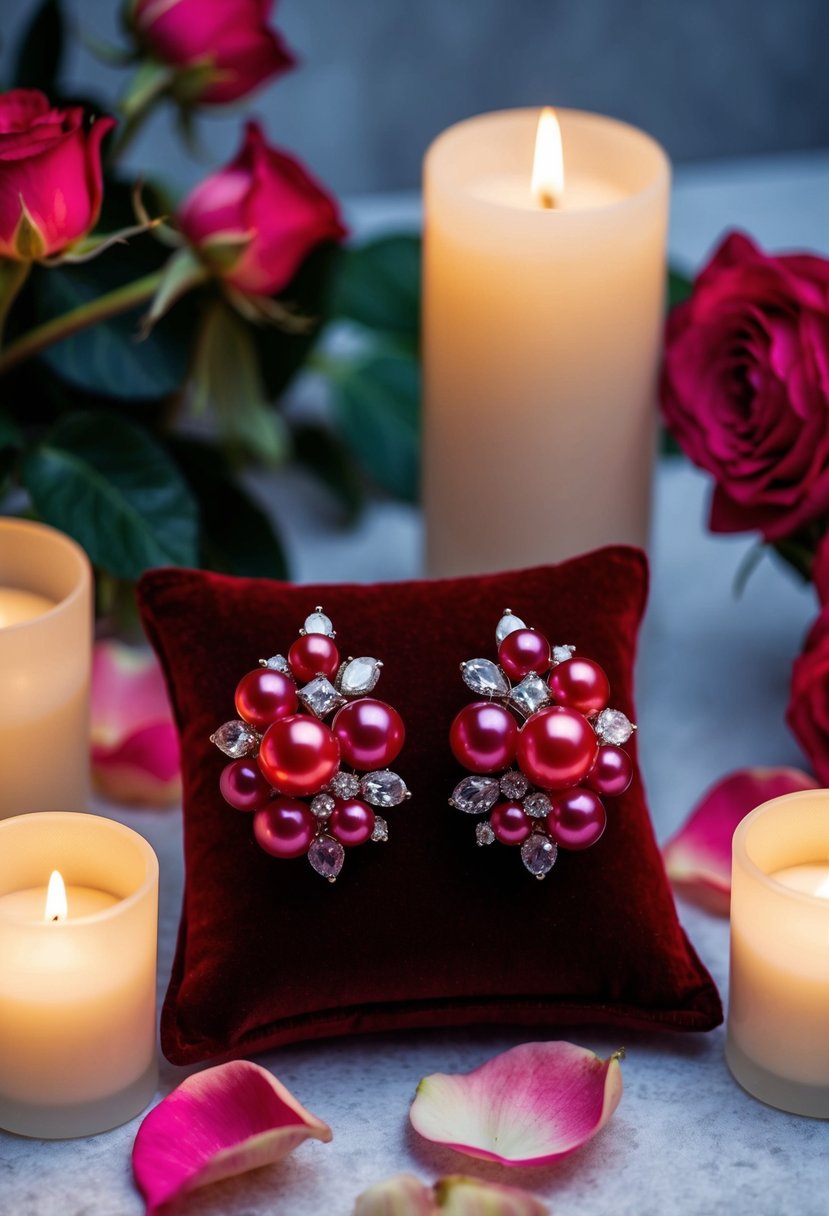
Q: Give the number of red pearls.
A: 14